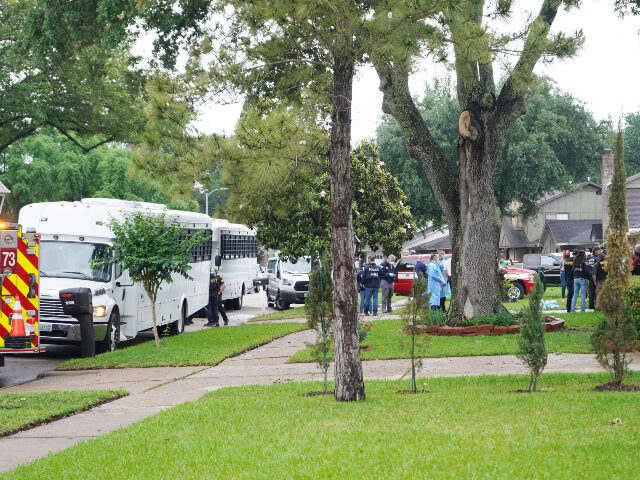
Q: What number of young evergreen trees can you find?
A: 4